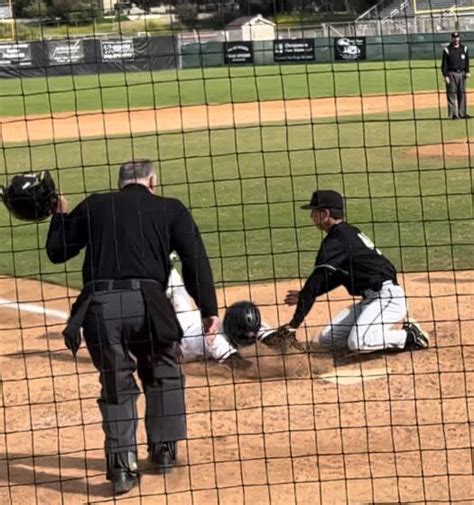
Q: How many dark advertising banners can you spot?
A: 6